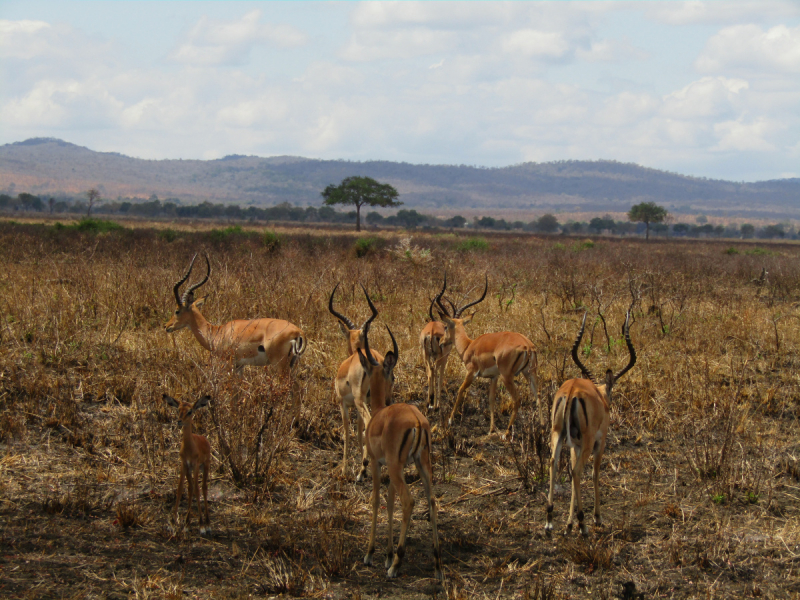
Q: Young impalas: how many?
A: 1